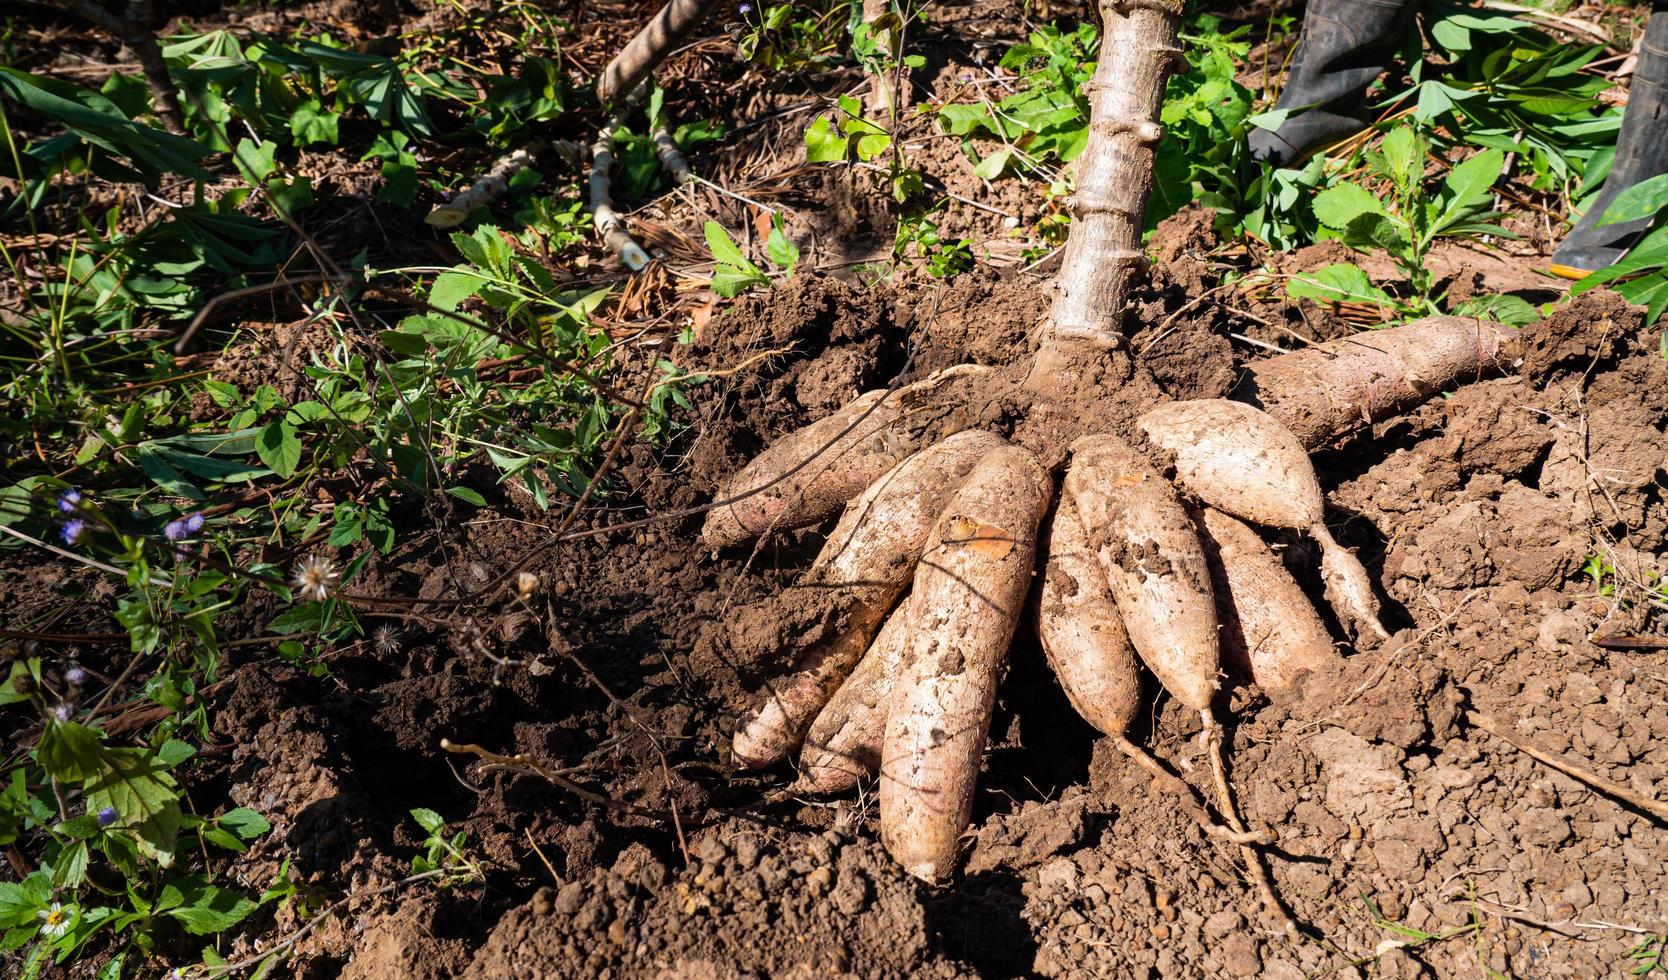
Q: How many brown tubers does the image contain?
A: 9